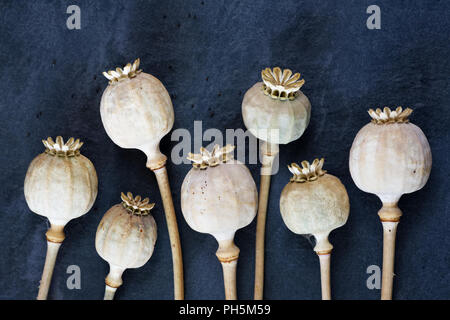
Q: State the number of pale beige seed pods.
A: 7